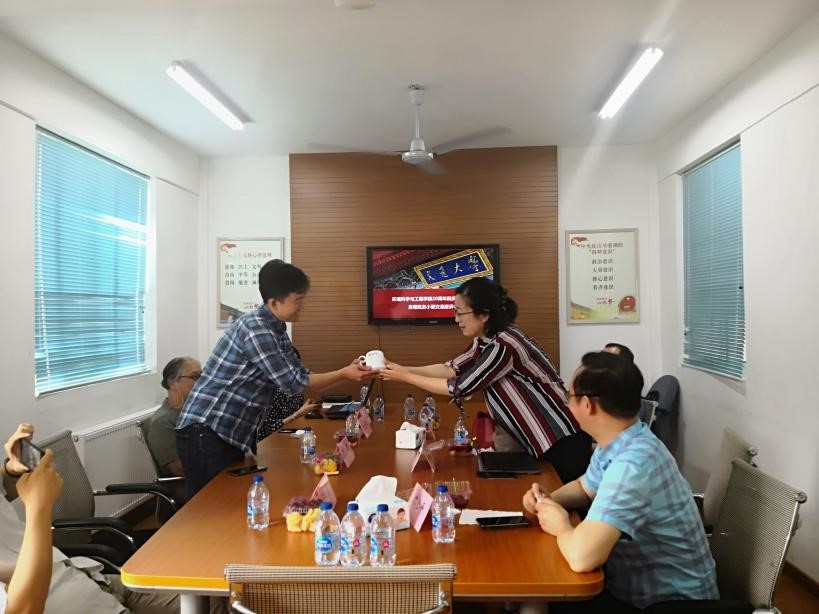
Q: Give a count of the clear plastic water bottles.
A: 13